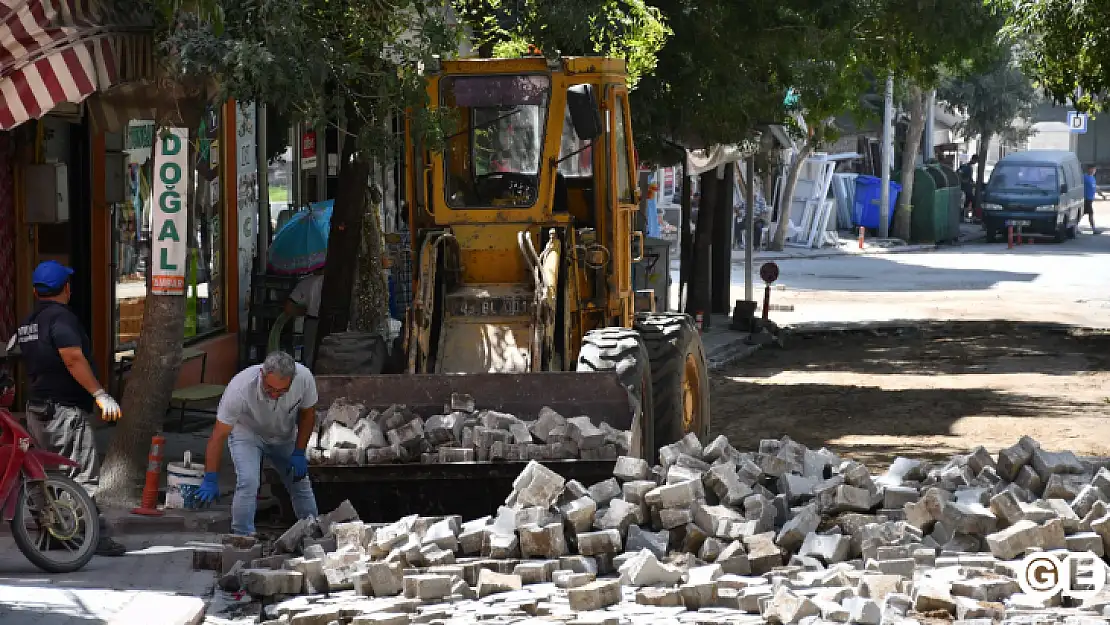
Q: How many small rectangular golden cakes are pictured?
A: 0